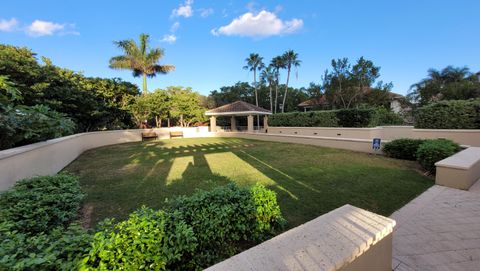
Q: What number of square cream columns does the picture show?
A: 4